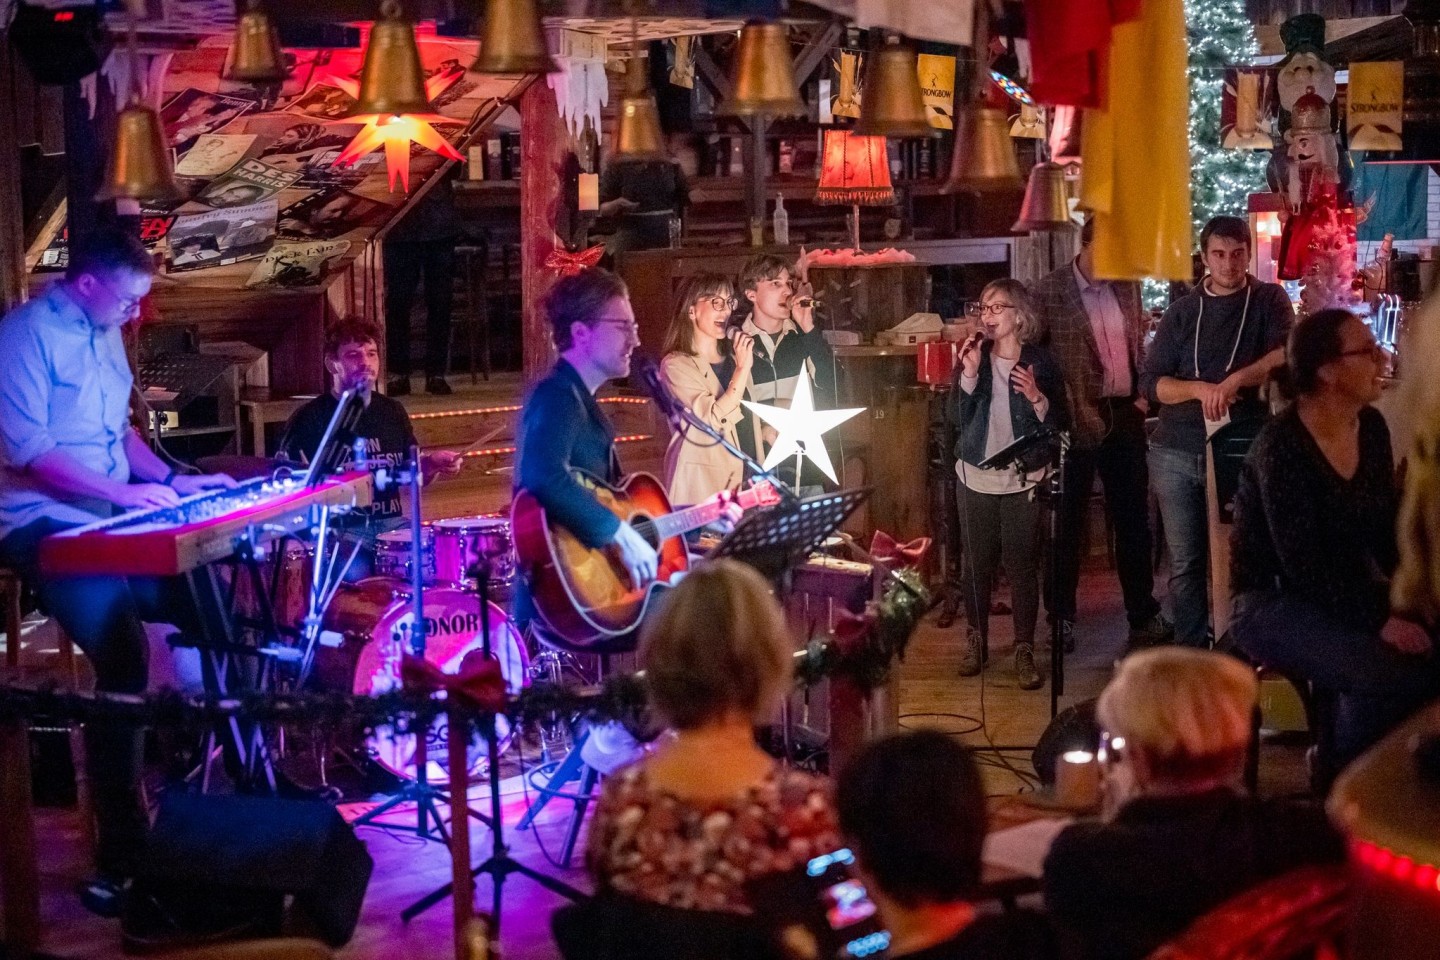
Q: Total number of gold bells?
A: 9